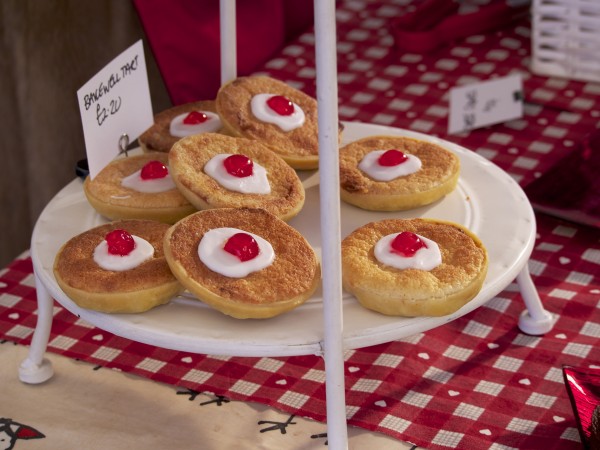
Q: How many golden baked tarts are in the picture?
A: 8